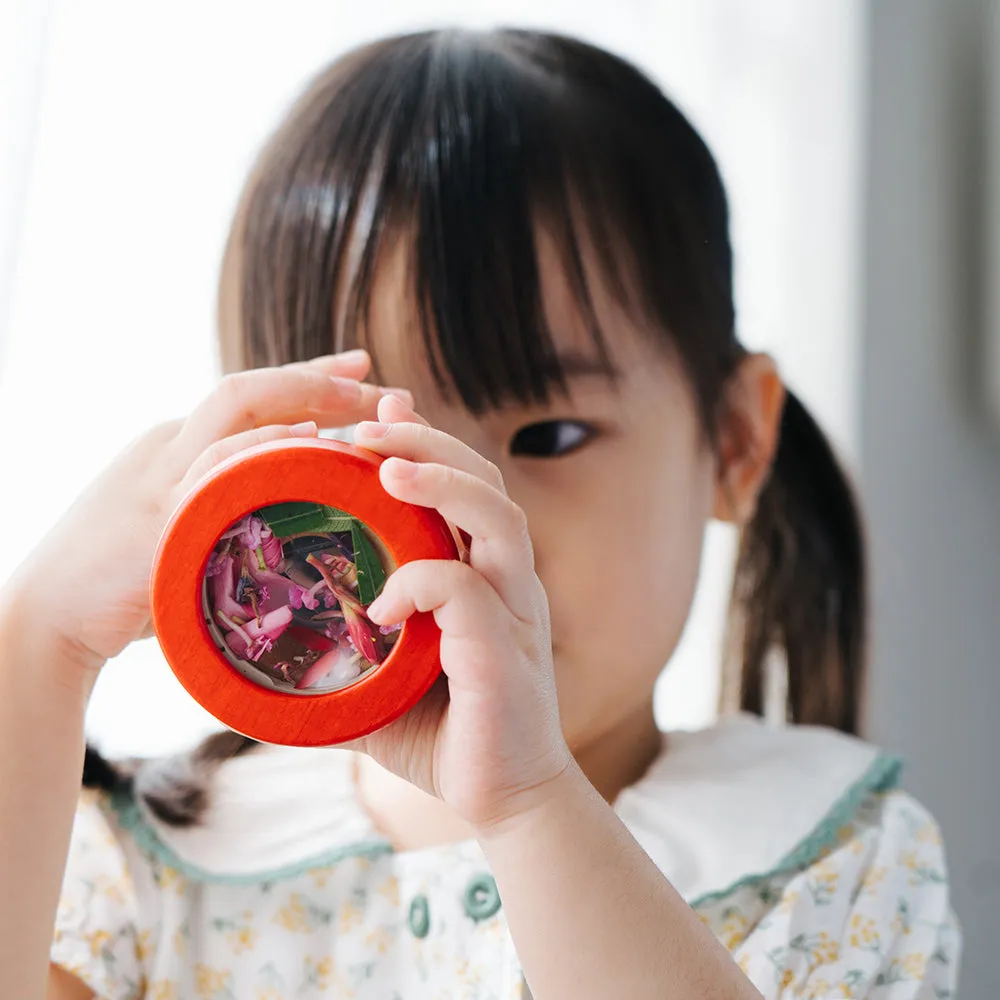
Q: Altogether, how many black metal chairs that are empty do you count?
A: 0